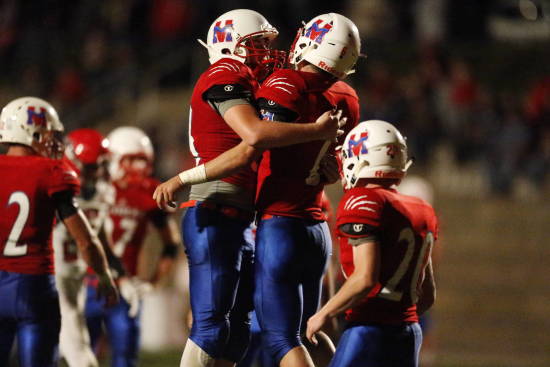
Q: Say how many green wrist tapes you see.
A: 0